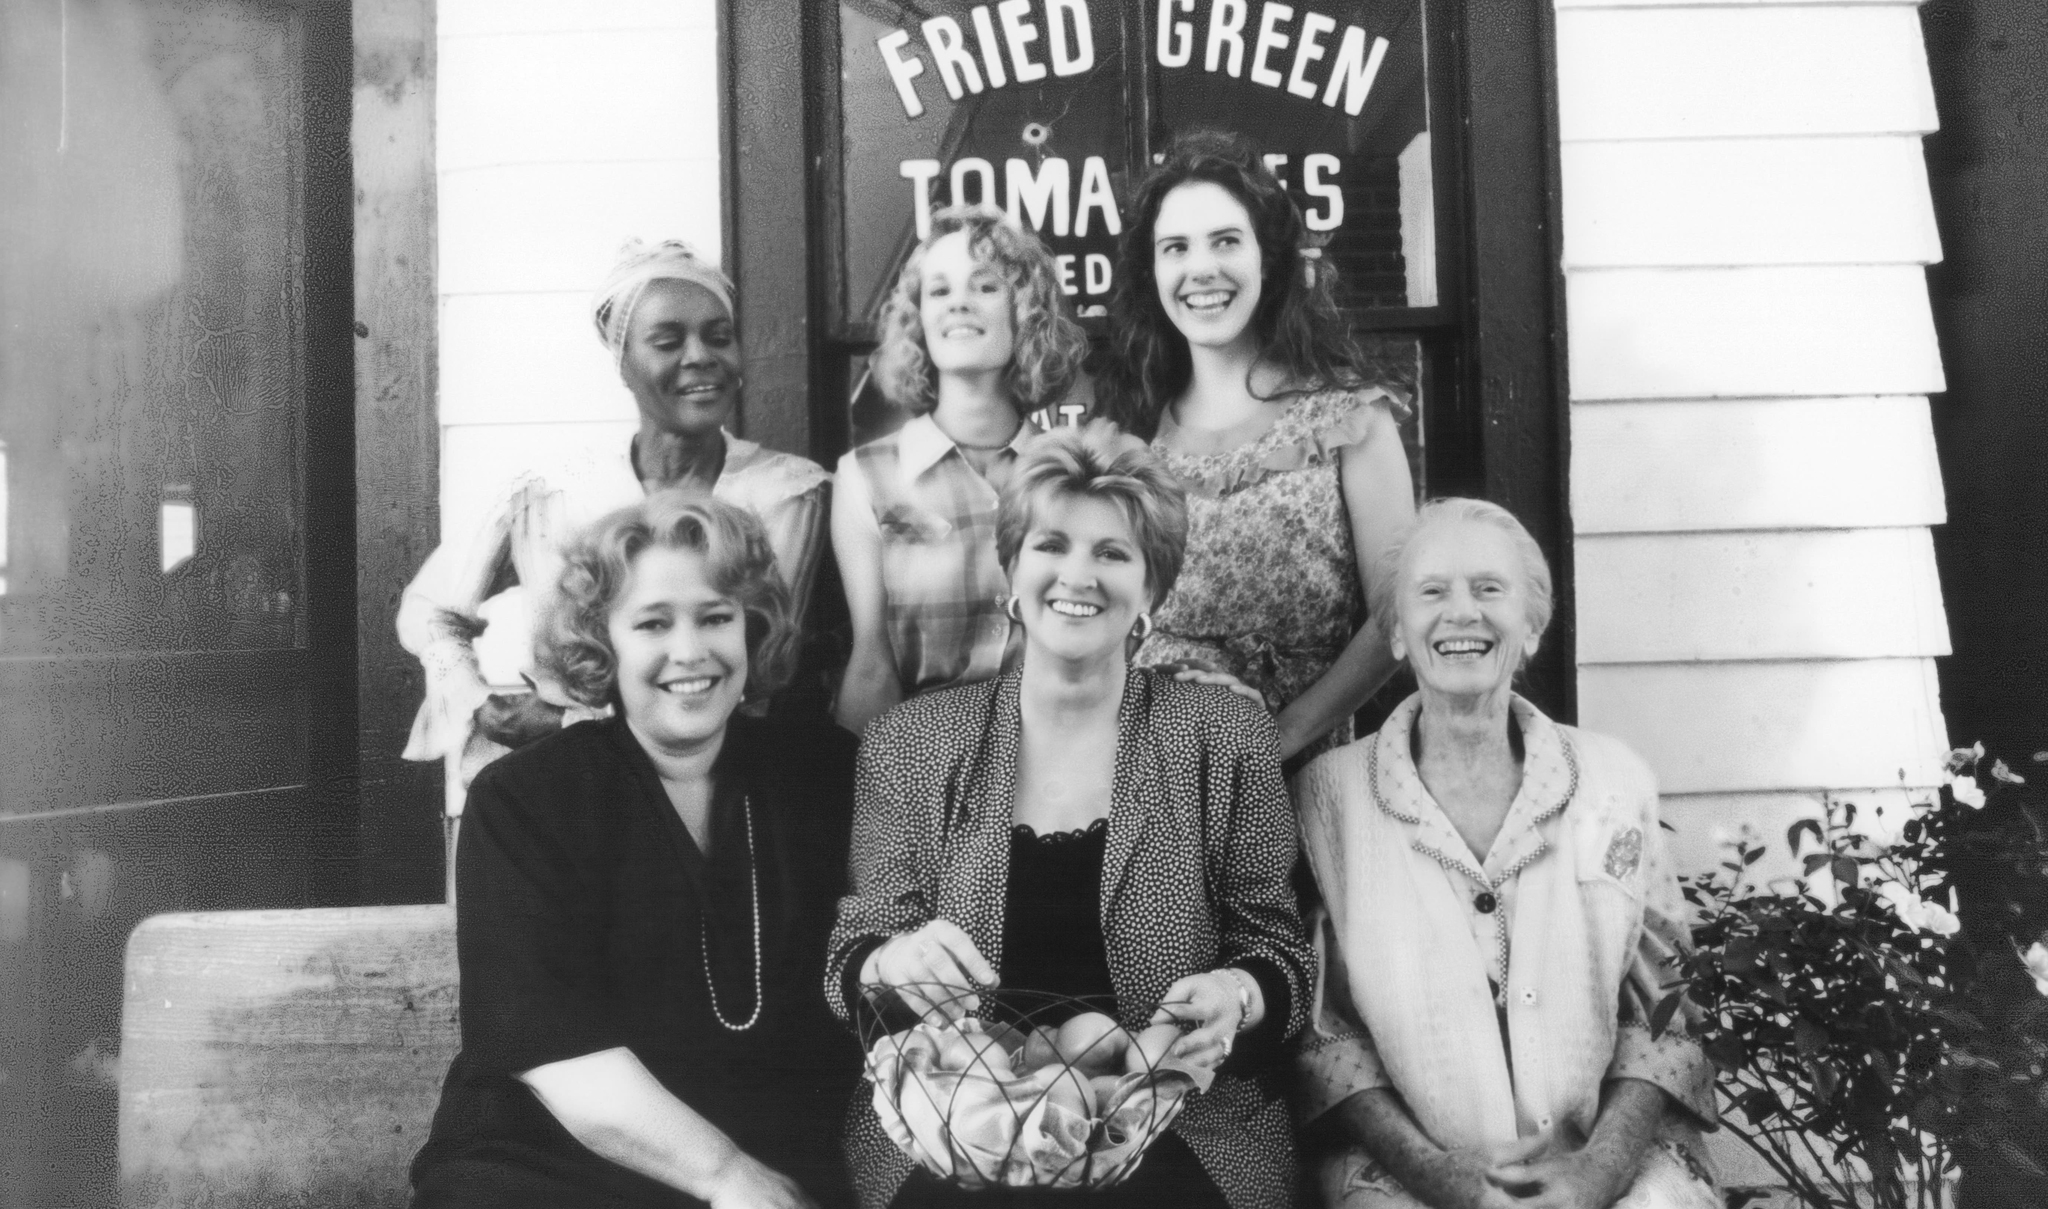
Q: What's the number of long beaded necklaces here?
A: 1